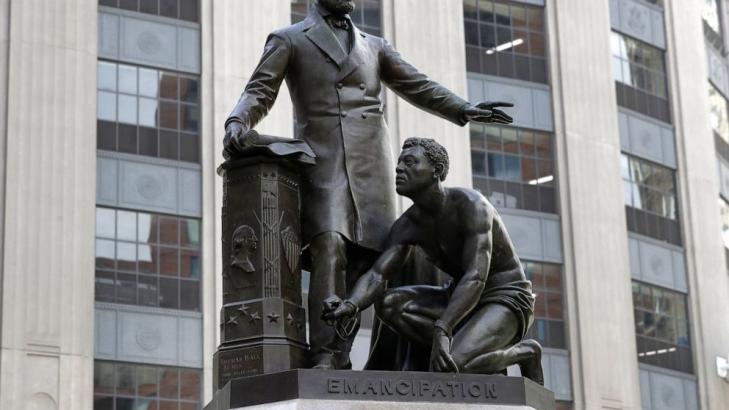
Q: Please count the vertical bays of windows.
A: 5